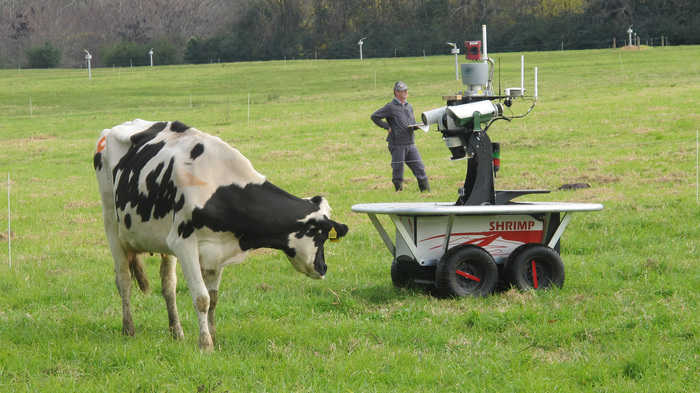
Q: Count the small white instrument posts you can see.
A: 5